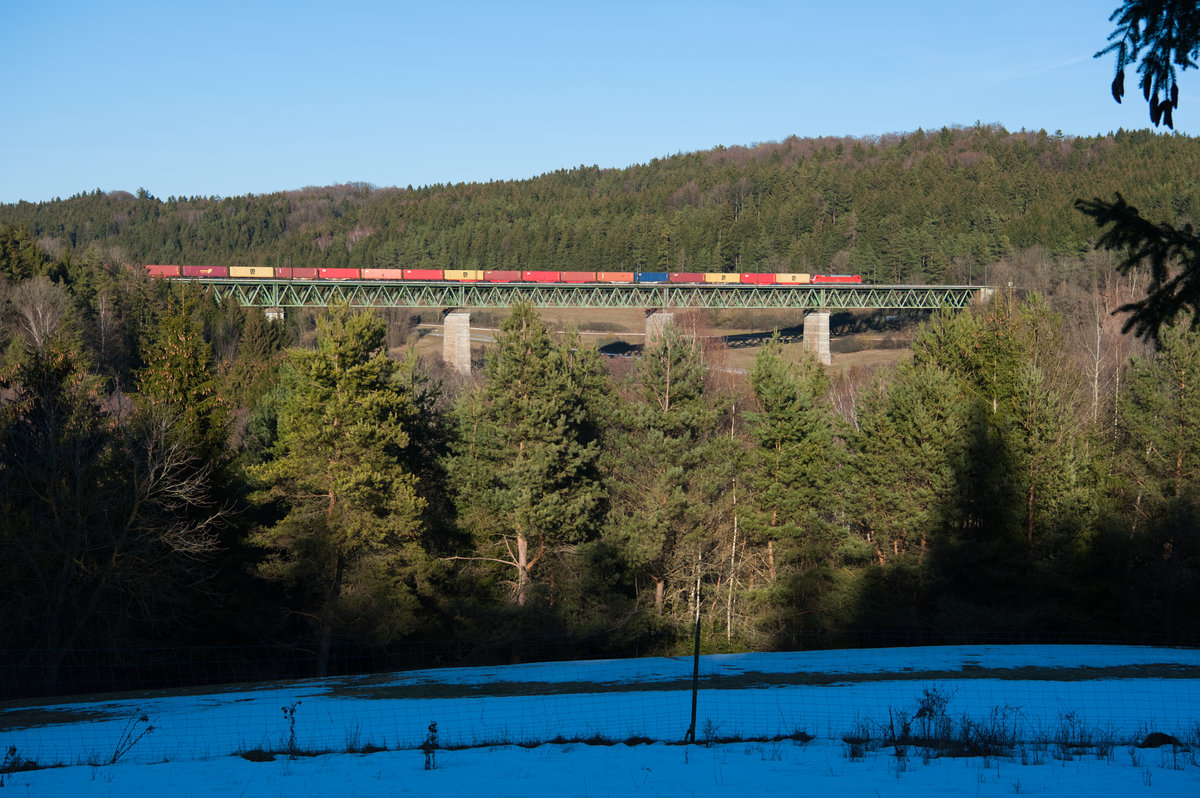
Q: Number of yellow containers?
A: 4